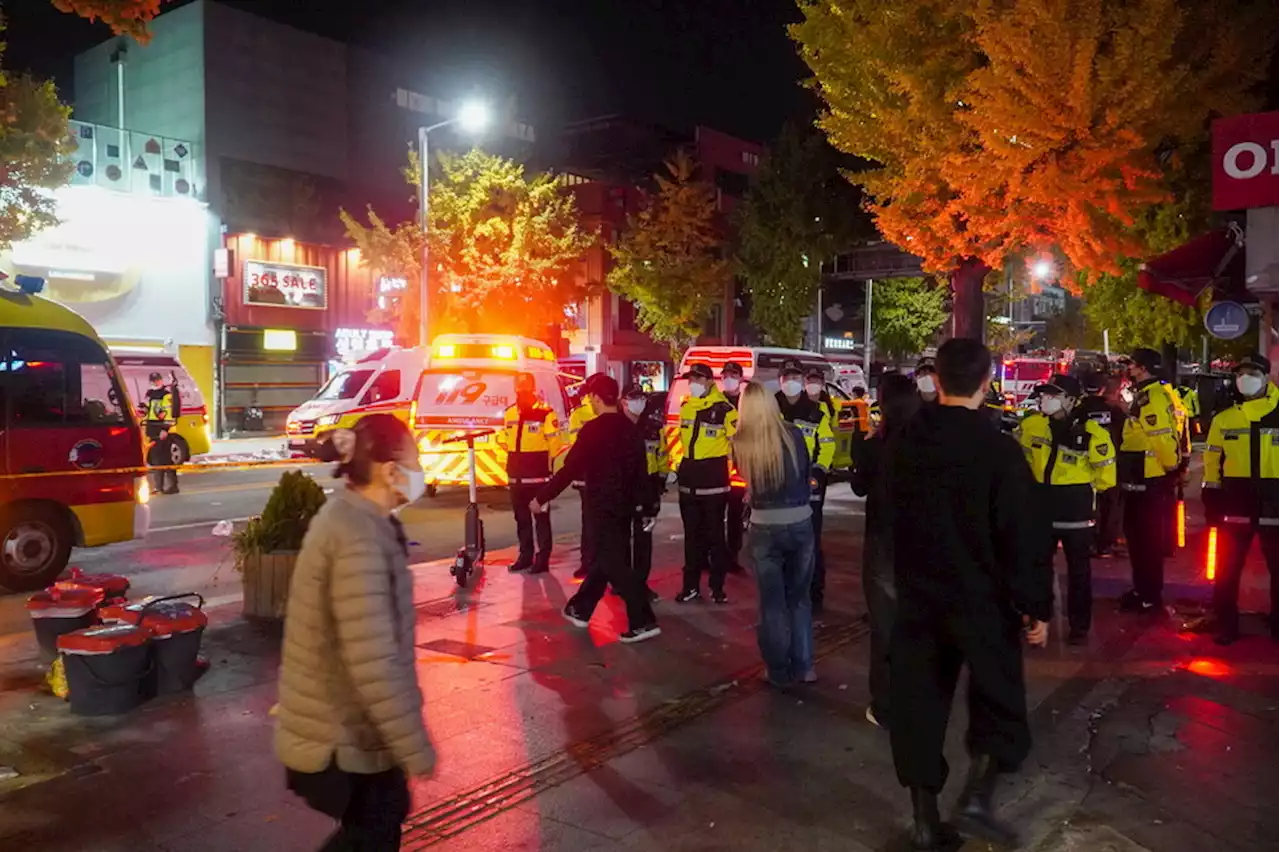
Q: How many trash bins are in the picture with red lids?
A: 5